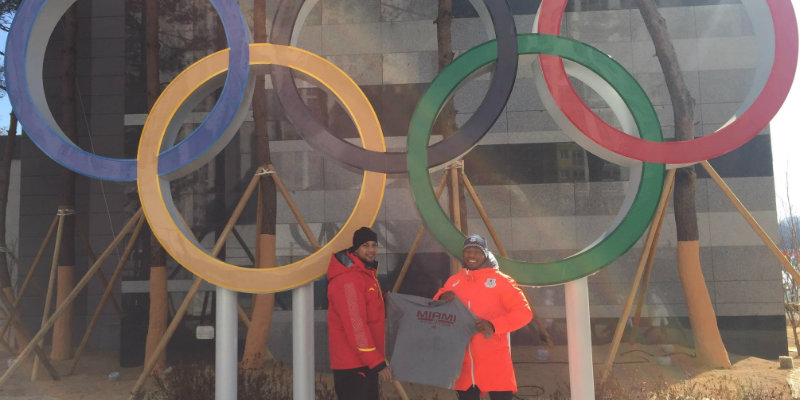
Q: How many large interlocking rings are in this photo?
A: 5